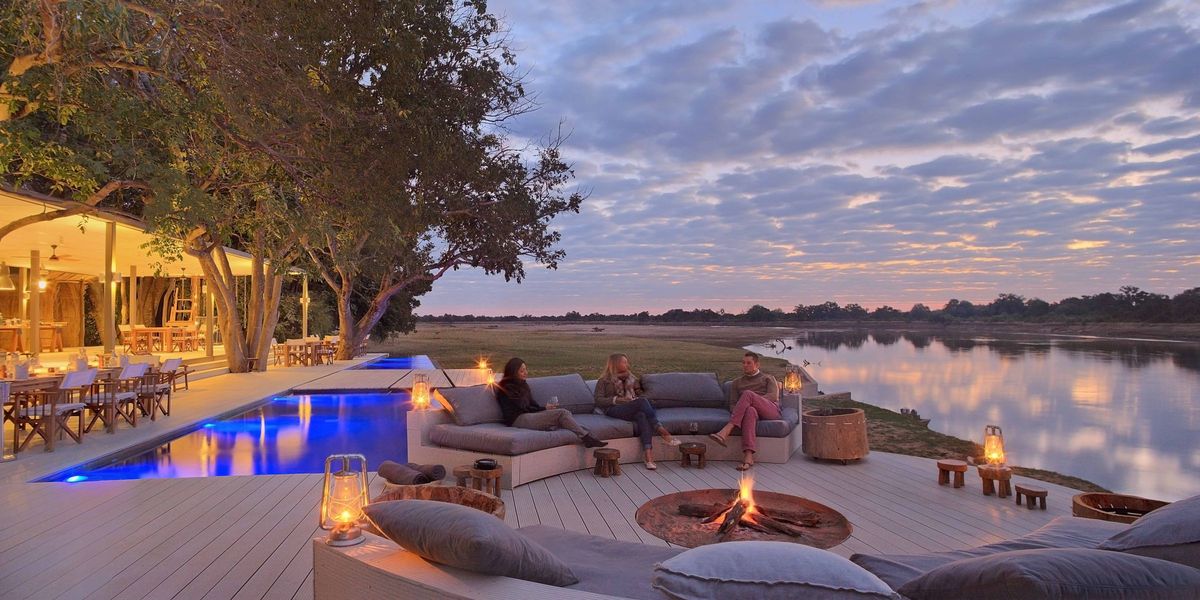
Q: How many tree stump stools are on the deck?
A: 7